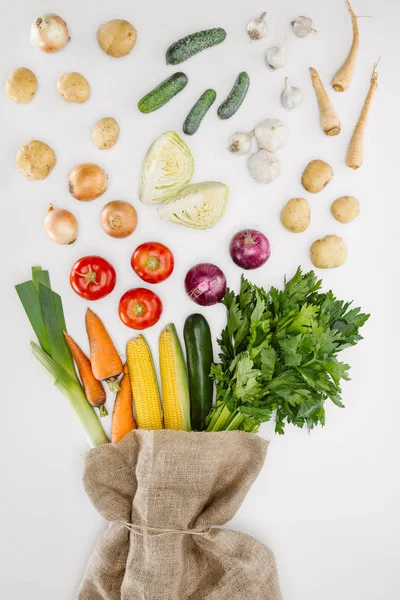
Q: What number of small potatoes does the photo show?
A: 9